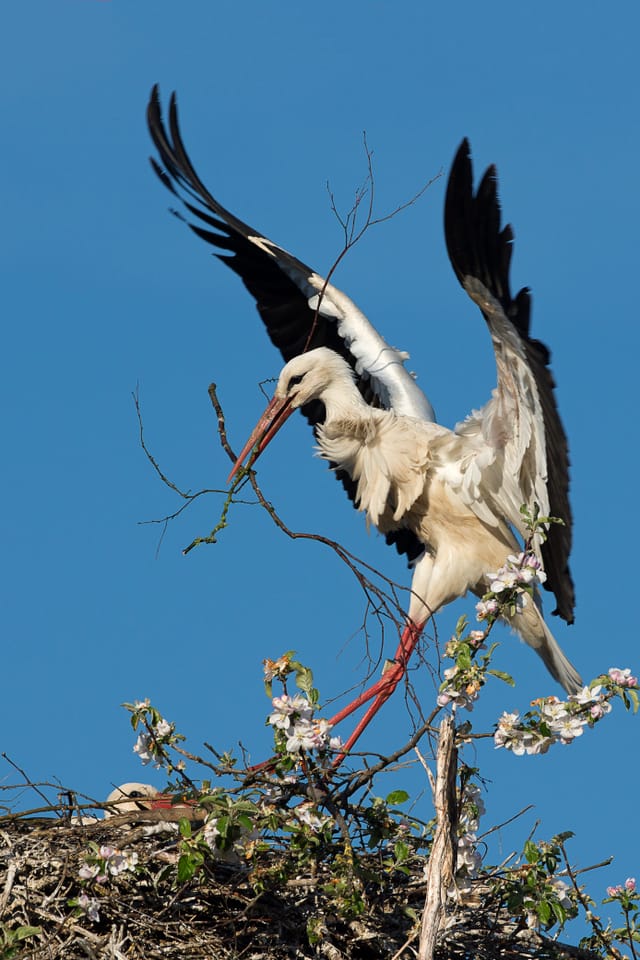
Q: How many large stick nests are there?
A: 1